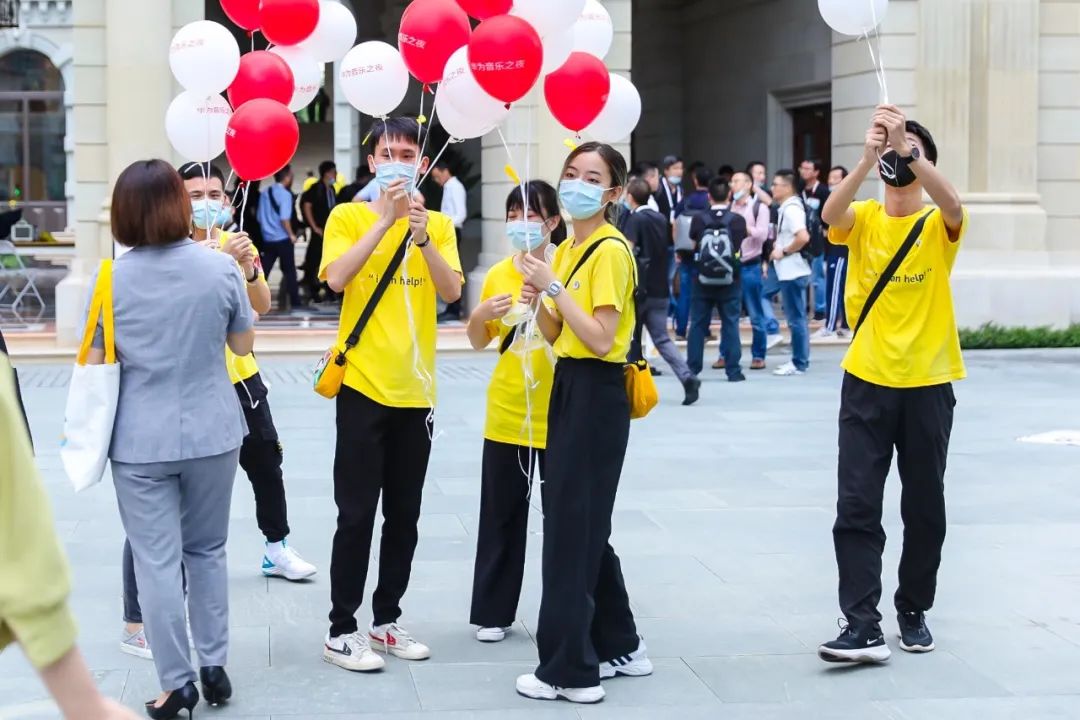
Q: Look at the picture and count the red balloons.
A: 8